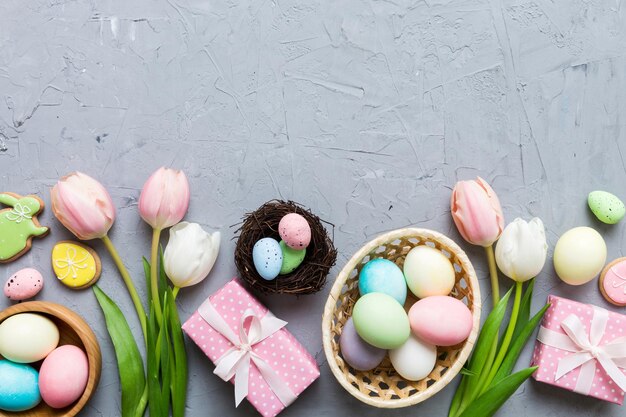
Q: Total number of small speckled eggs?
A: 5